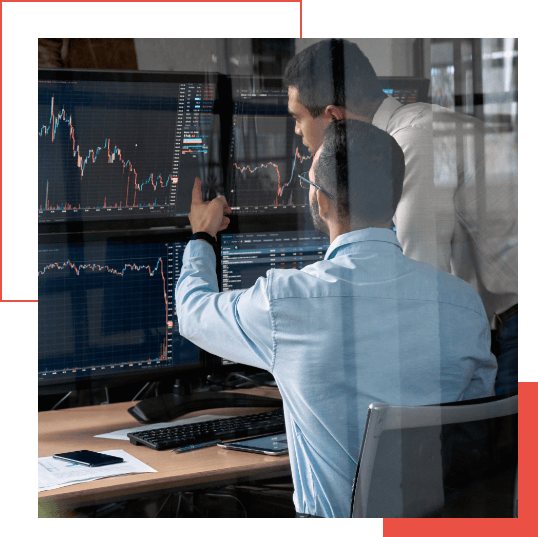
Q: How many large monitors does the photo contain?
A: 4